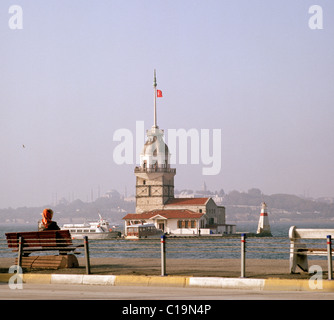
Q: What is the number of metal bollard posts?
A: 5